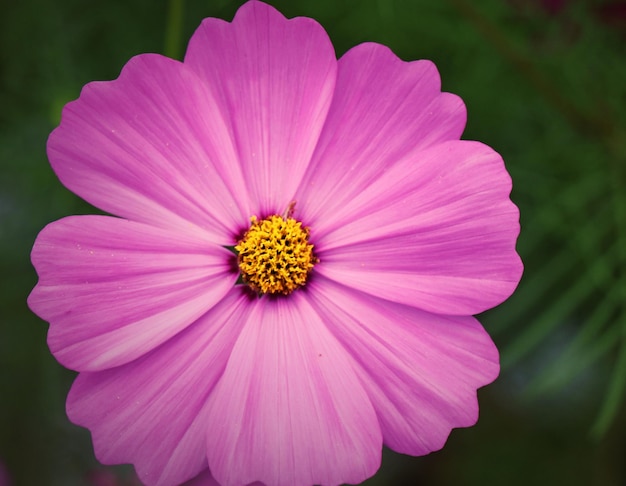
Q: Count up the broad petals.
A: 8